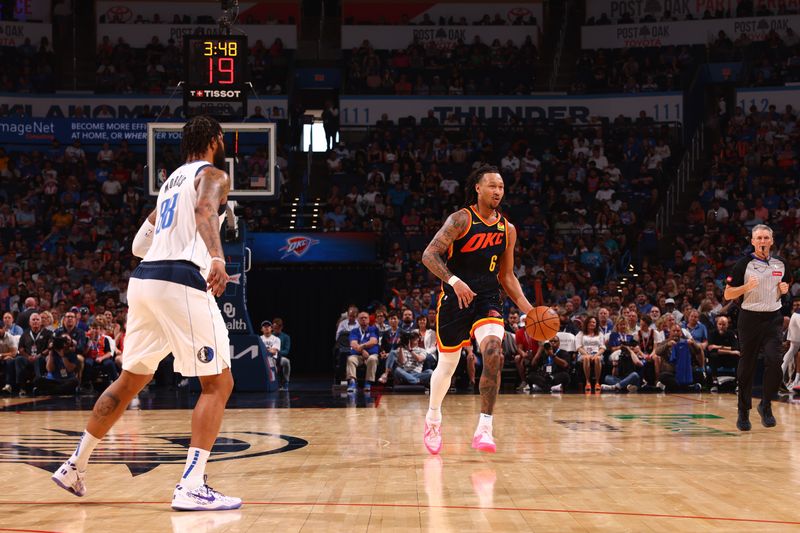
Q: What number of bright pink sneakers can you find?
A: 2